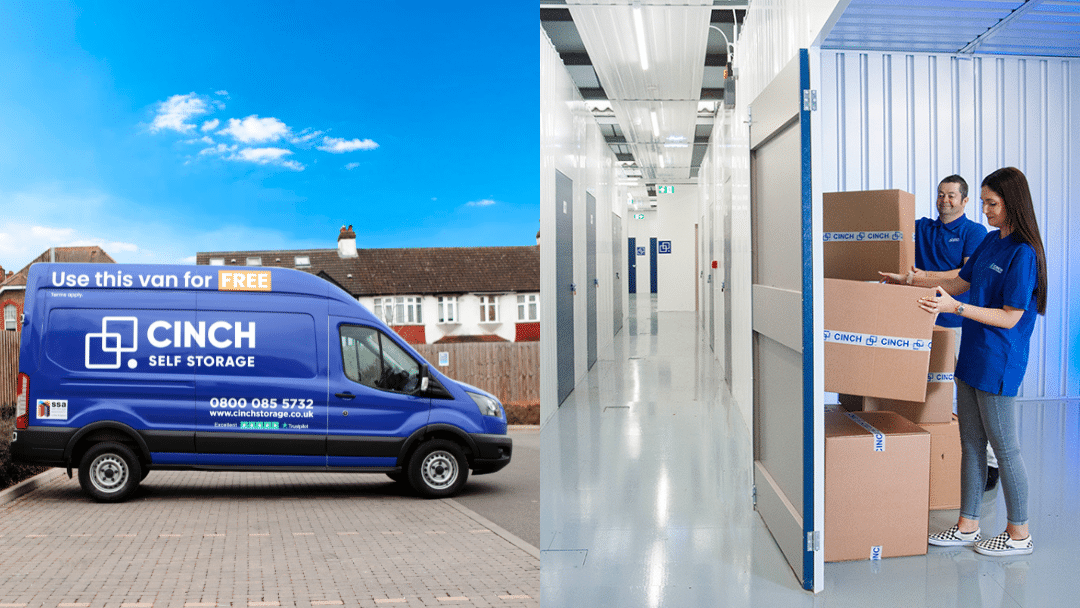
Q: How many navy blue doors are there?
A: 2